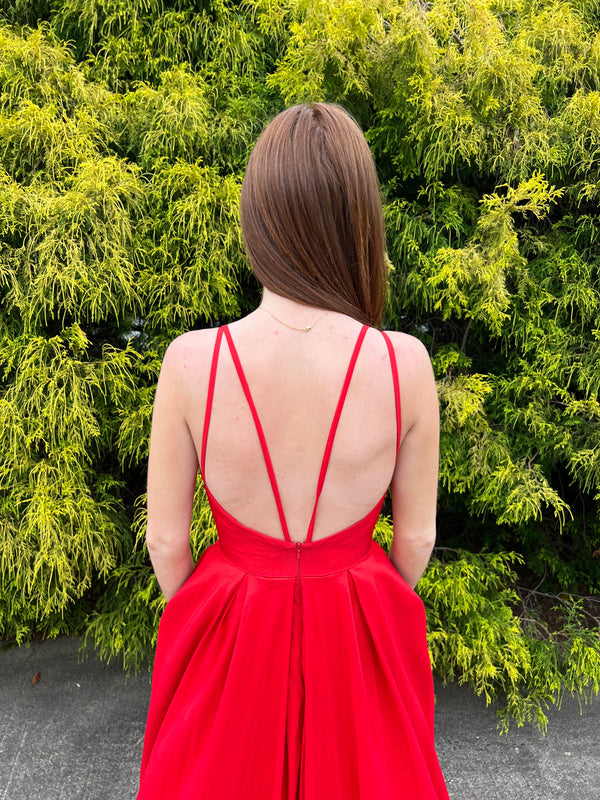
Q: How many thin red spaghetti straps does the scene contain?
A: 4